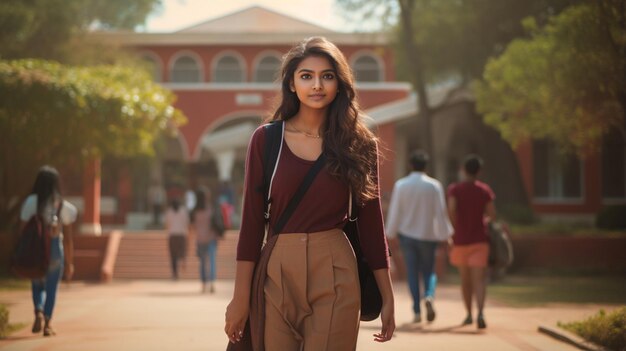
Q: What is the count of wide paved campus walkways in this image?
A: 1